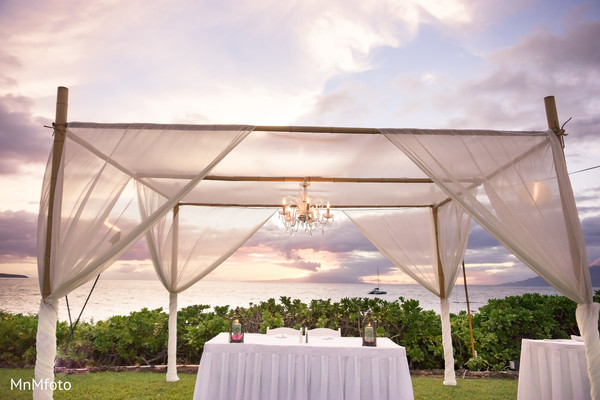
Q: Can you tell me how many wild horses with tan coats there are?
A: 0